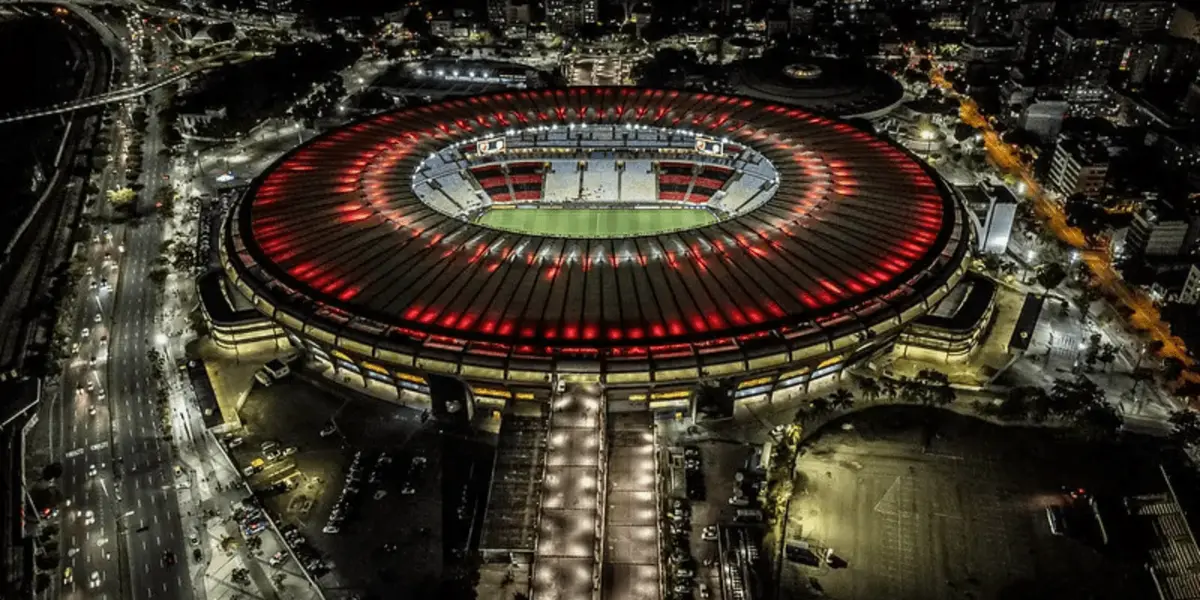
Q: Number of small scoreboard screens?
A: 2